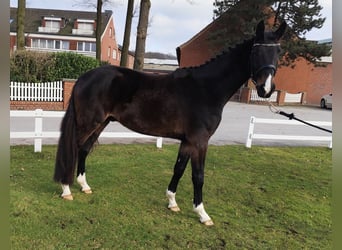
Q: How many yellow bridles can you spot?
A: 0